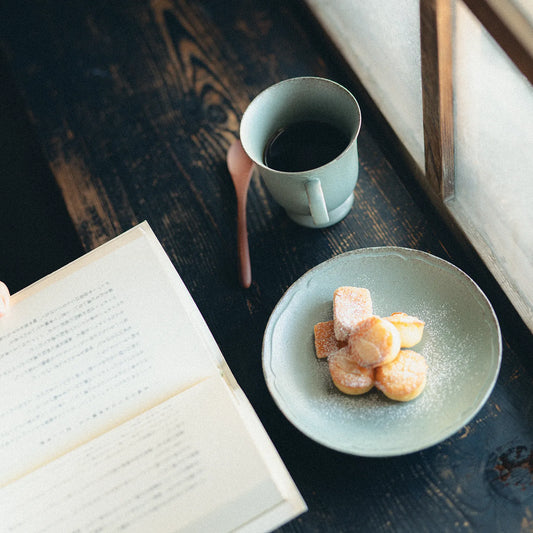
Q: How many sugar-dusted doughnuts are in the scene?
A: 6